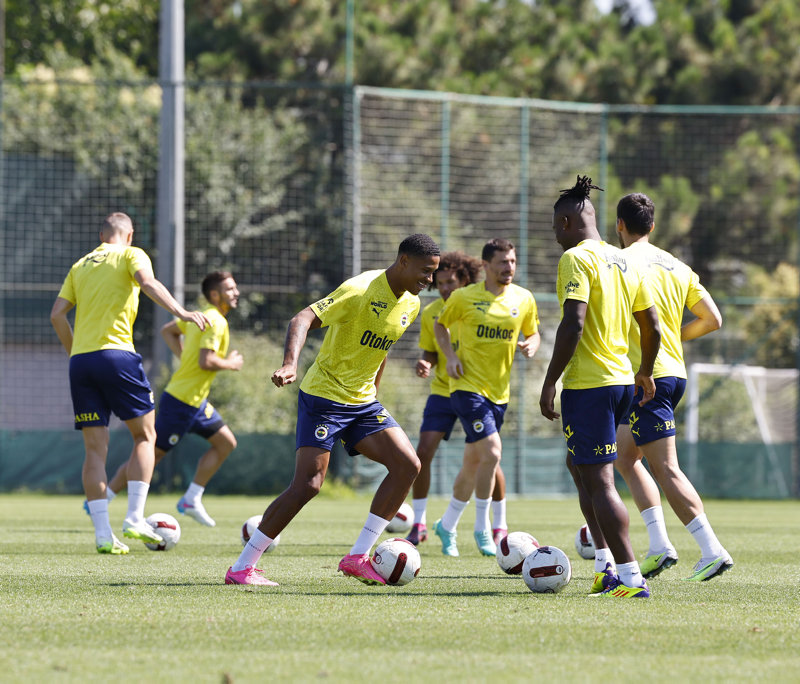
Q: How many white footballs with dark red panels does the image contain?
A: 7